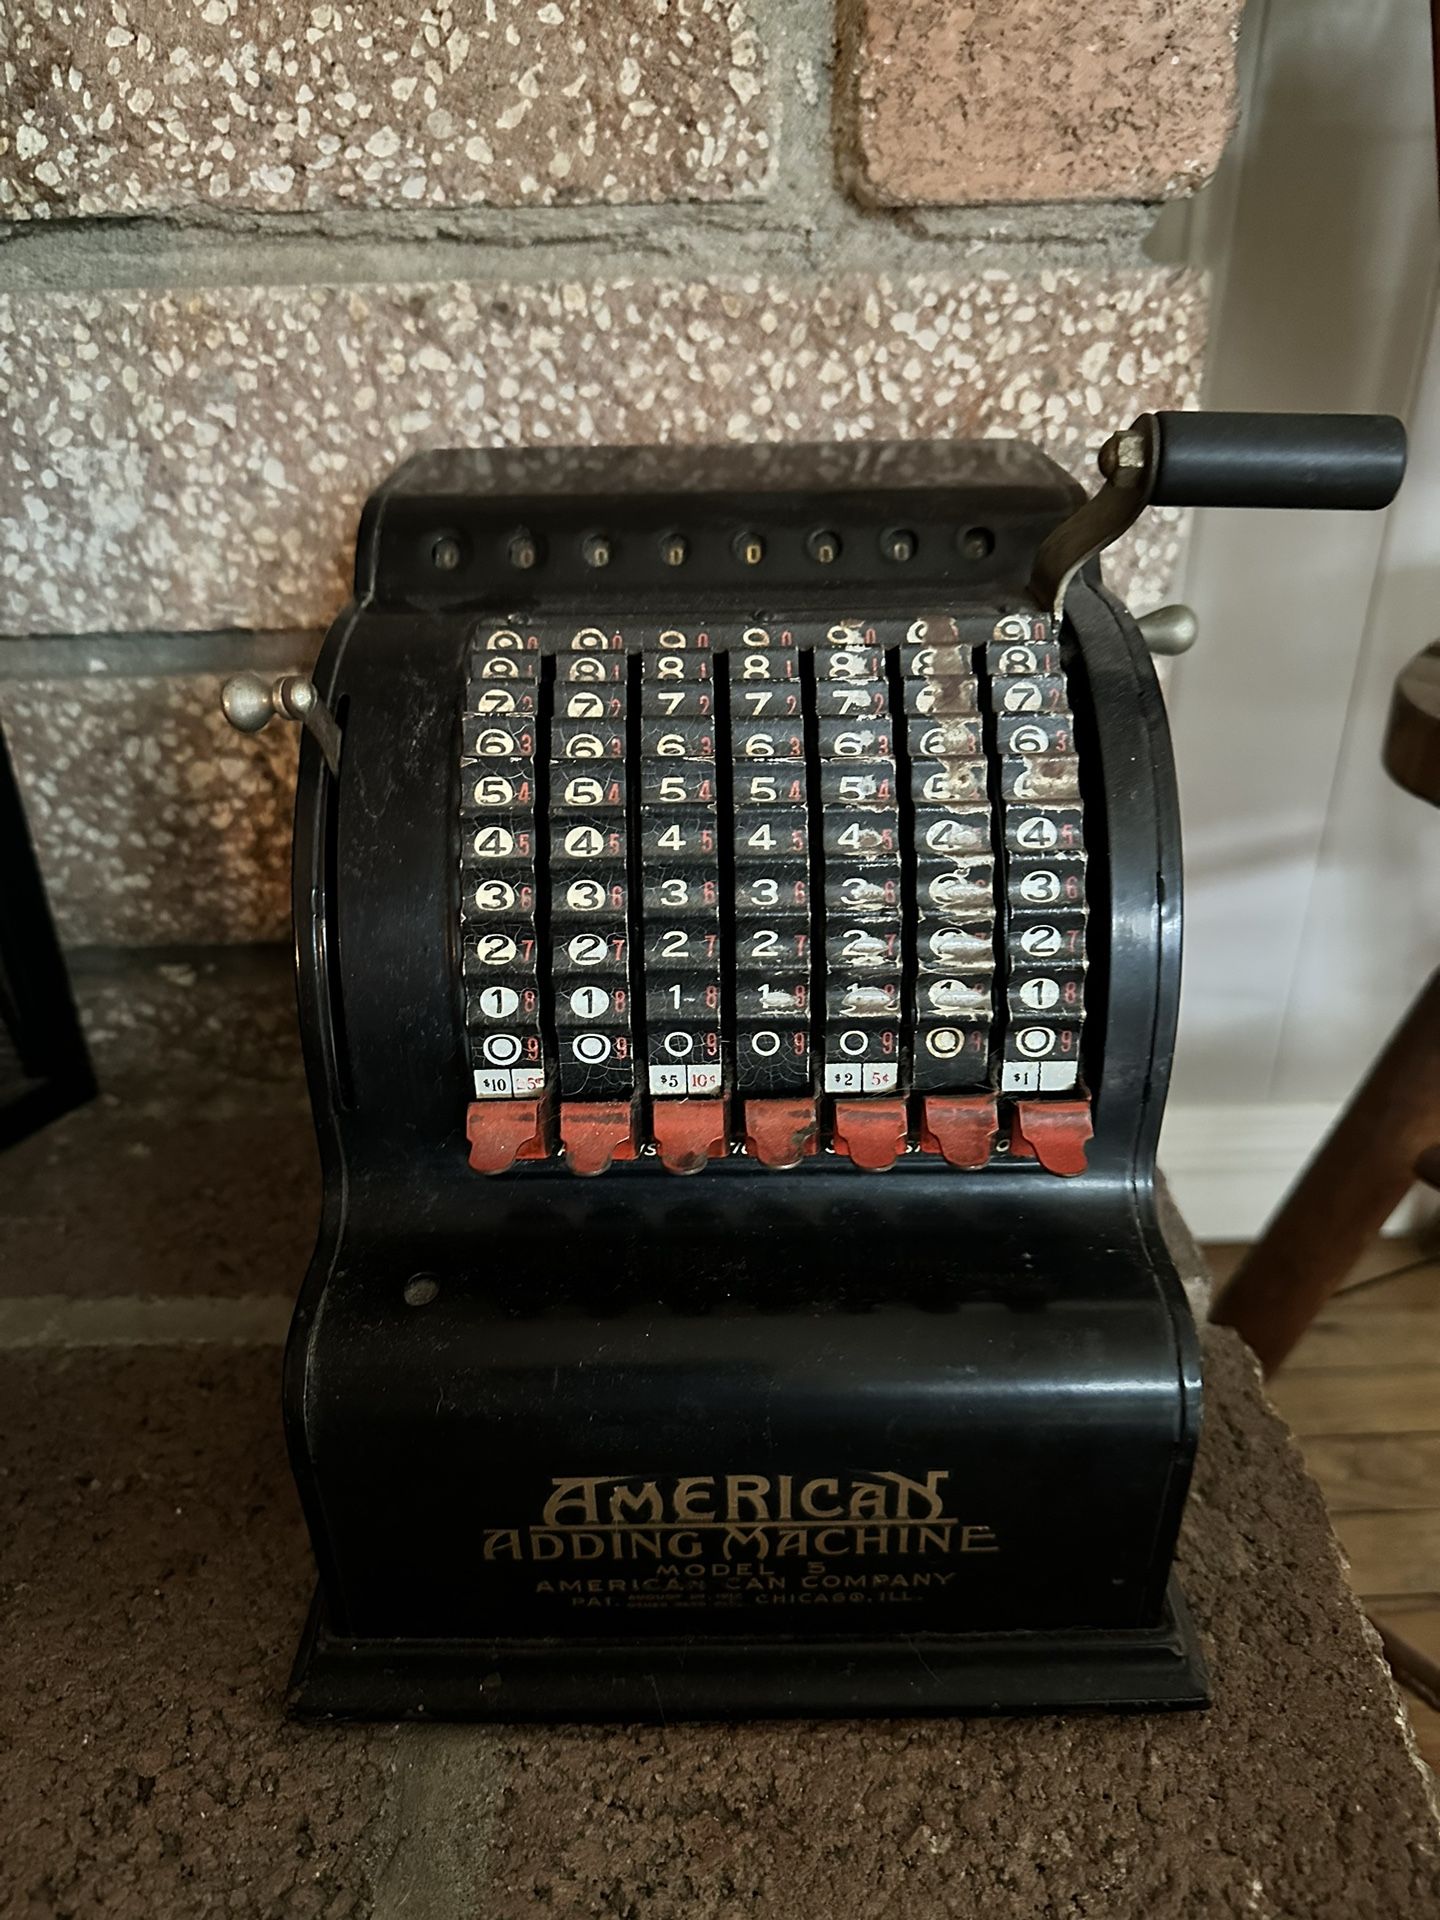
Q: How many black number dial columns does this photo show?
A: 7